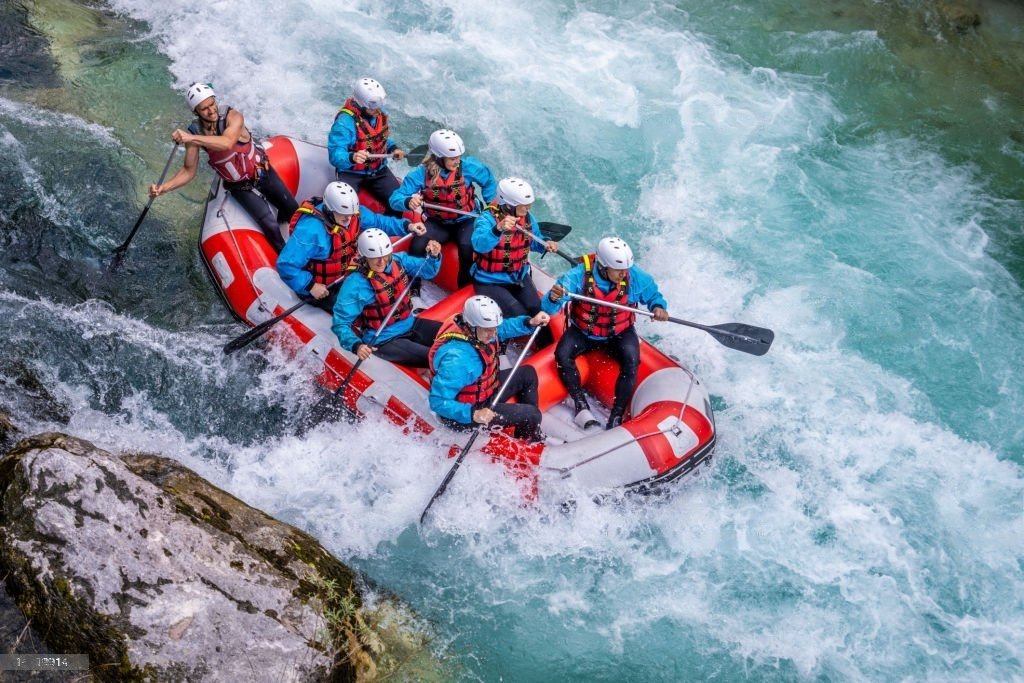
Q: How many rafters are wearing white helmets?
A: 8